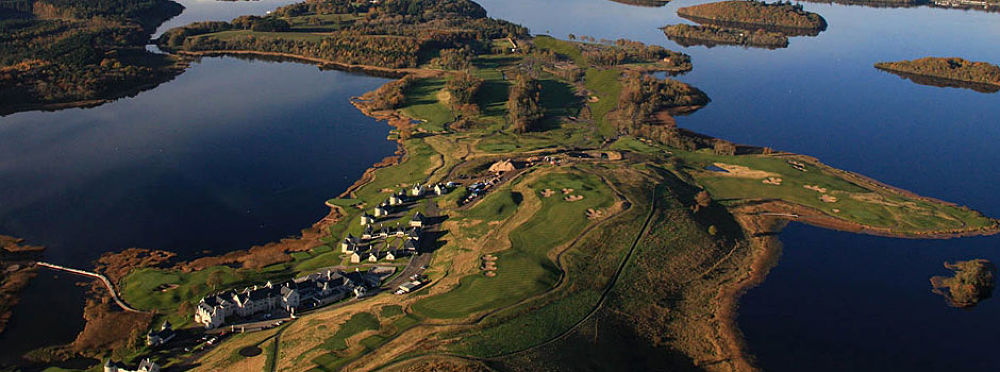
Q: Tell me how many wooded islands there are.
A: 4